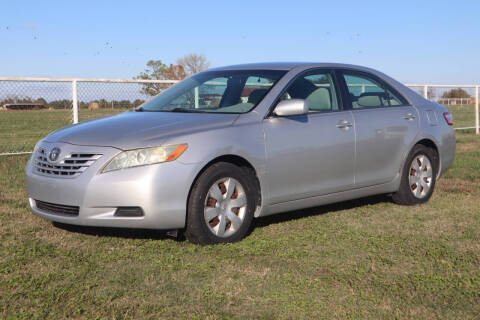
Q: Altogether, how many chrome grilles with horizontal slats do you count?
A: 1